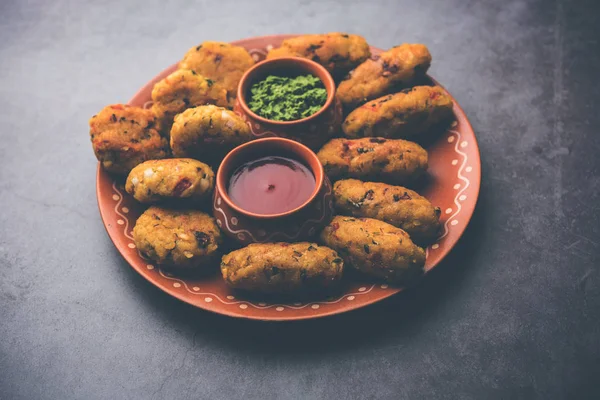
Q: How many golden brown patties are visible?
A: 13